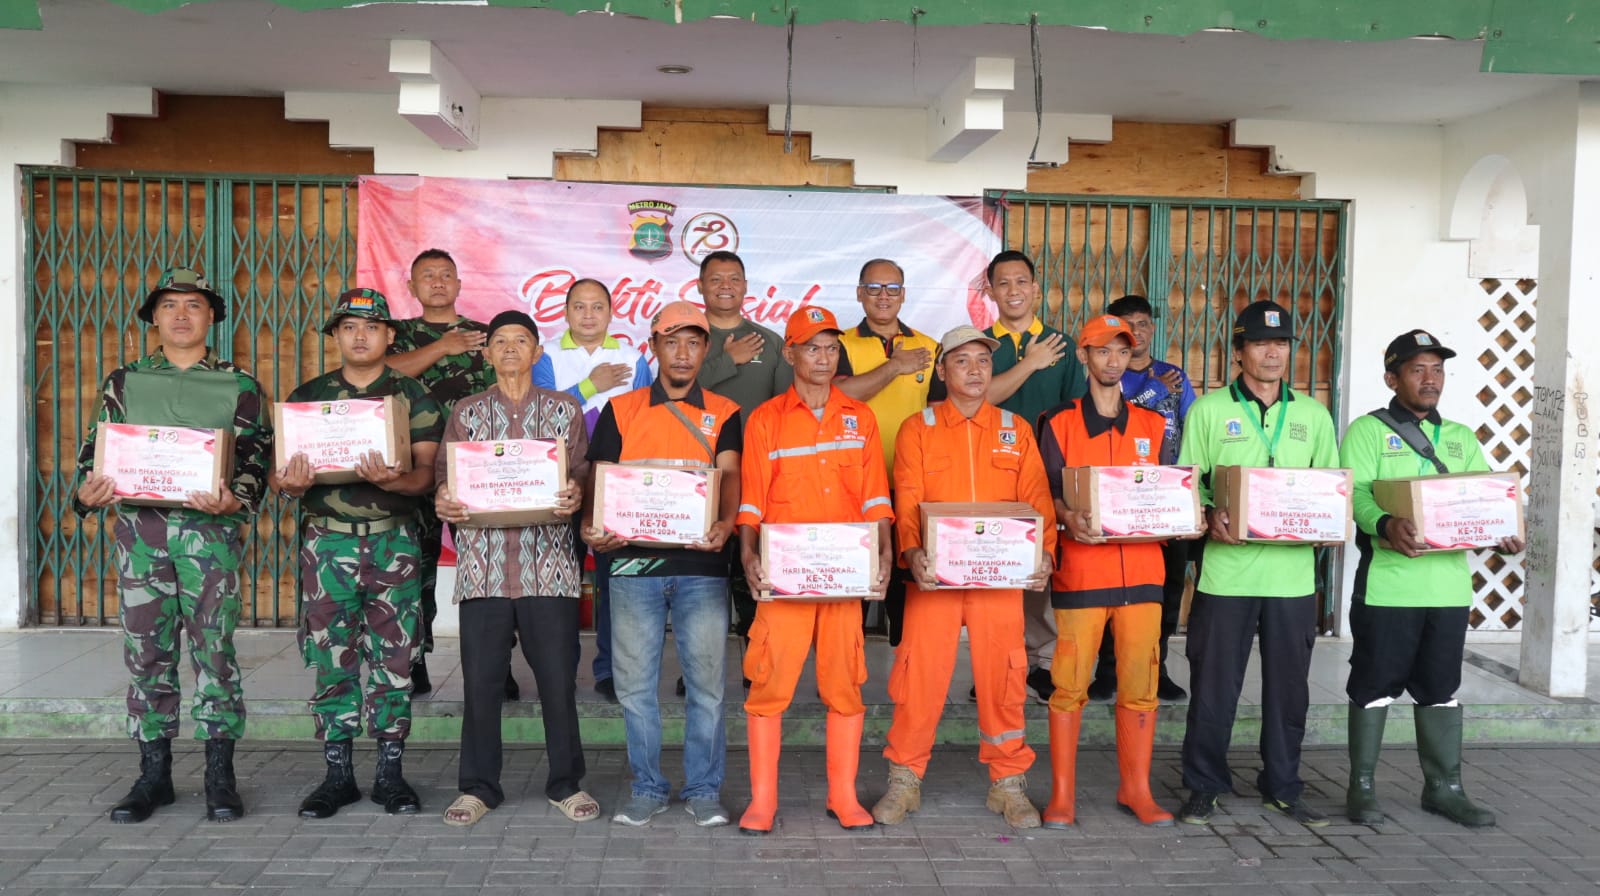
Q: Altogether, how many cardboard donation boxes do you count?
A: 9